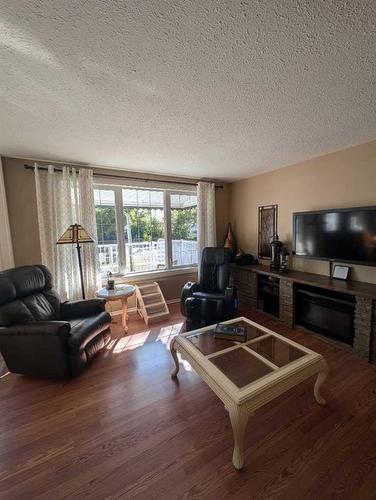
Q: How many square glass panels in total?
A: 4